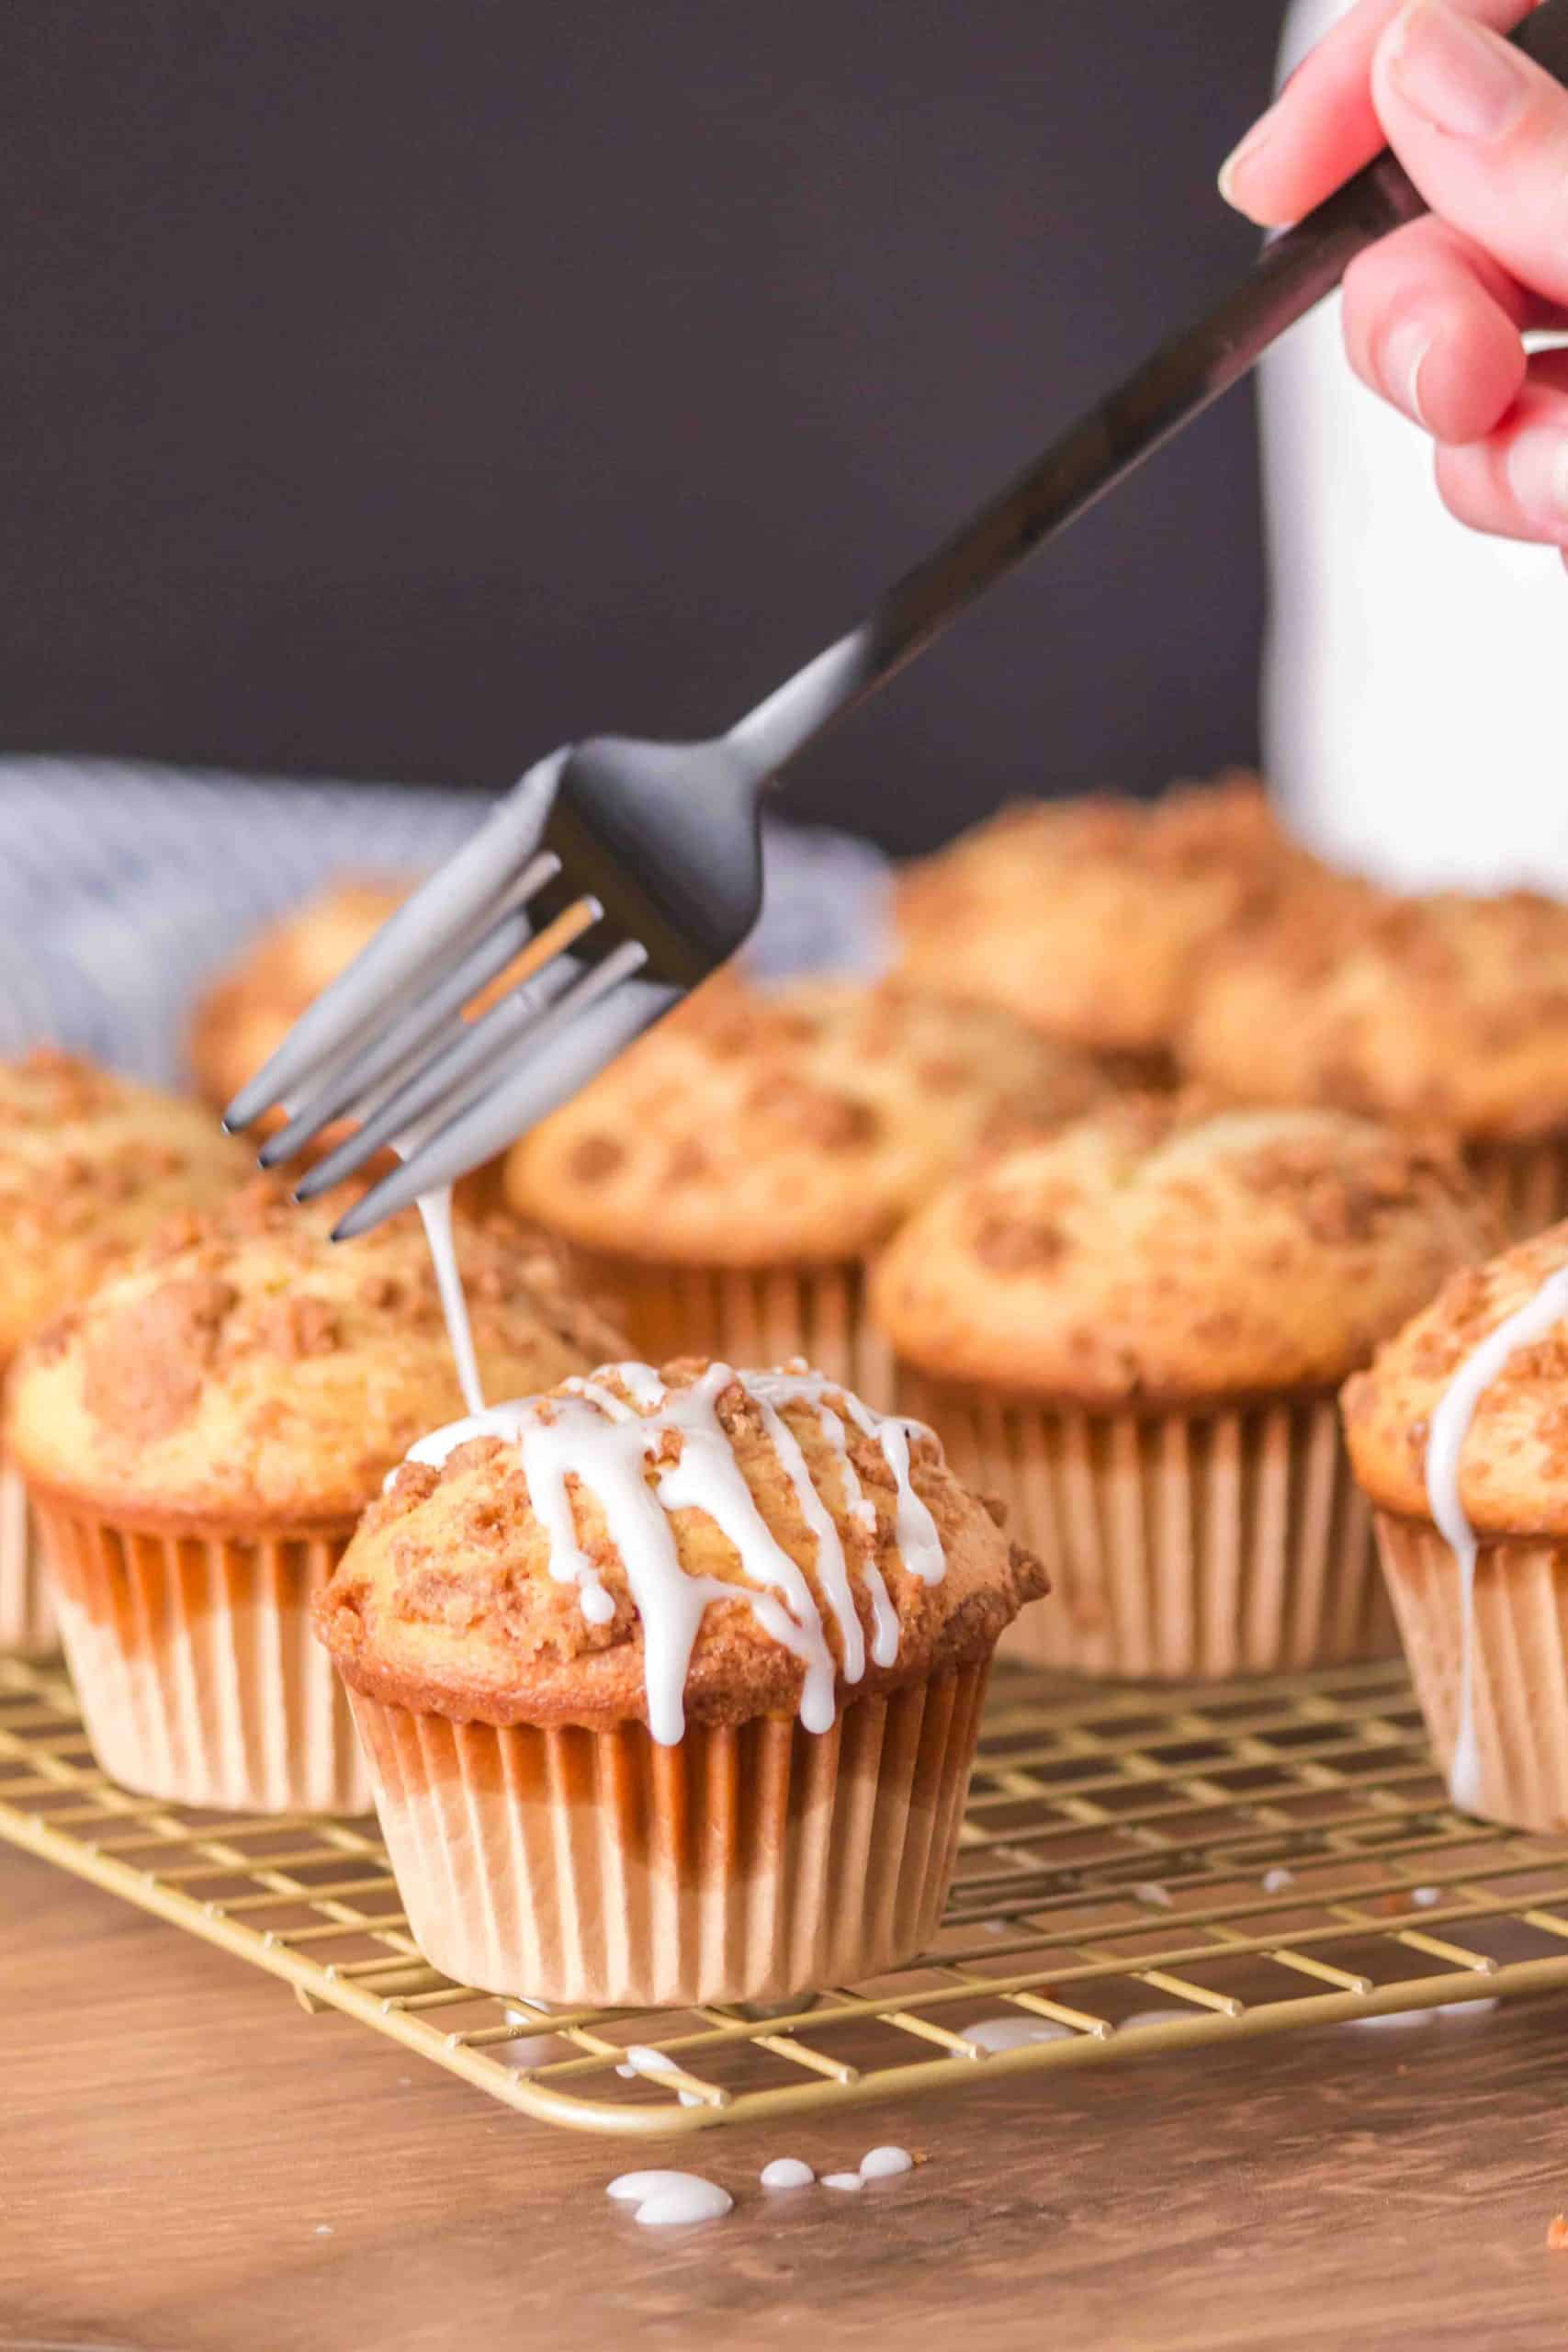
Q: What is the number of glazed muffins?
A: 2